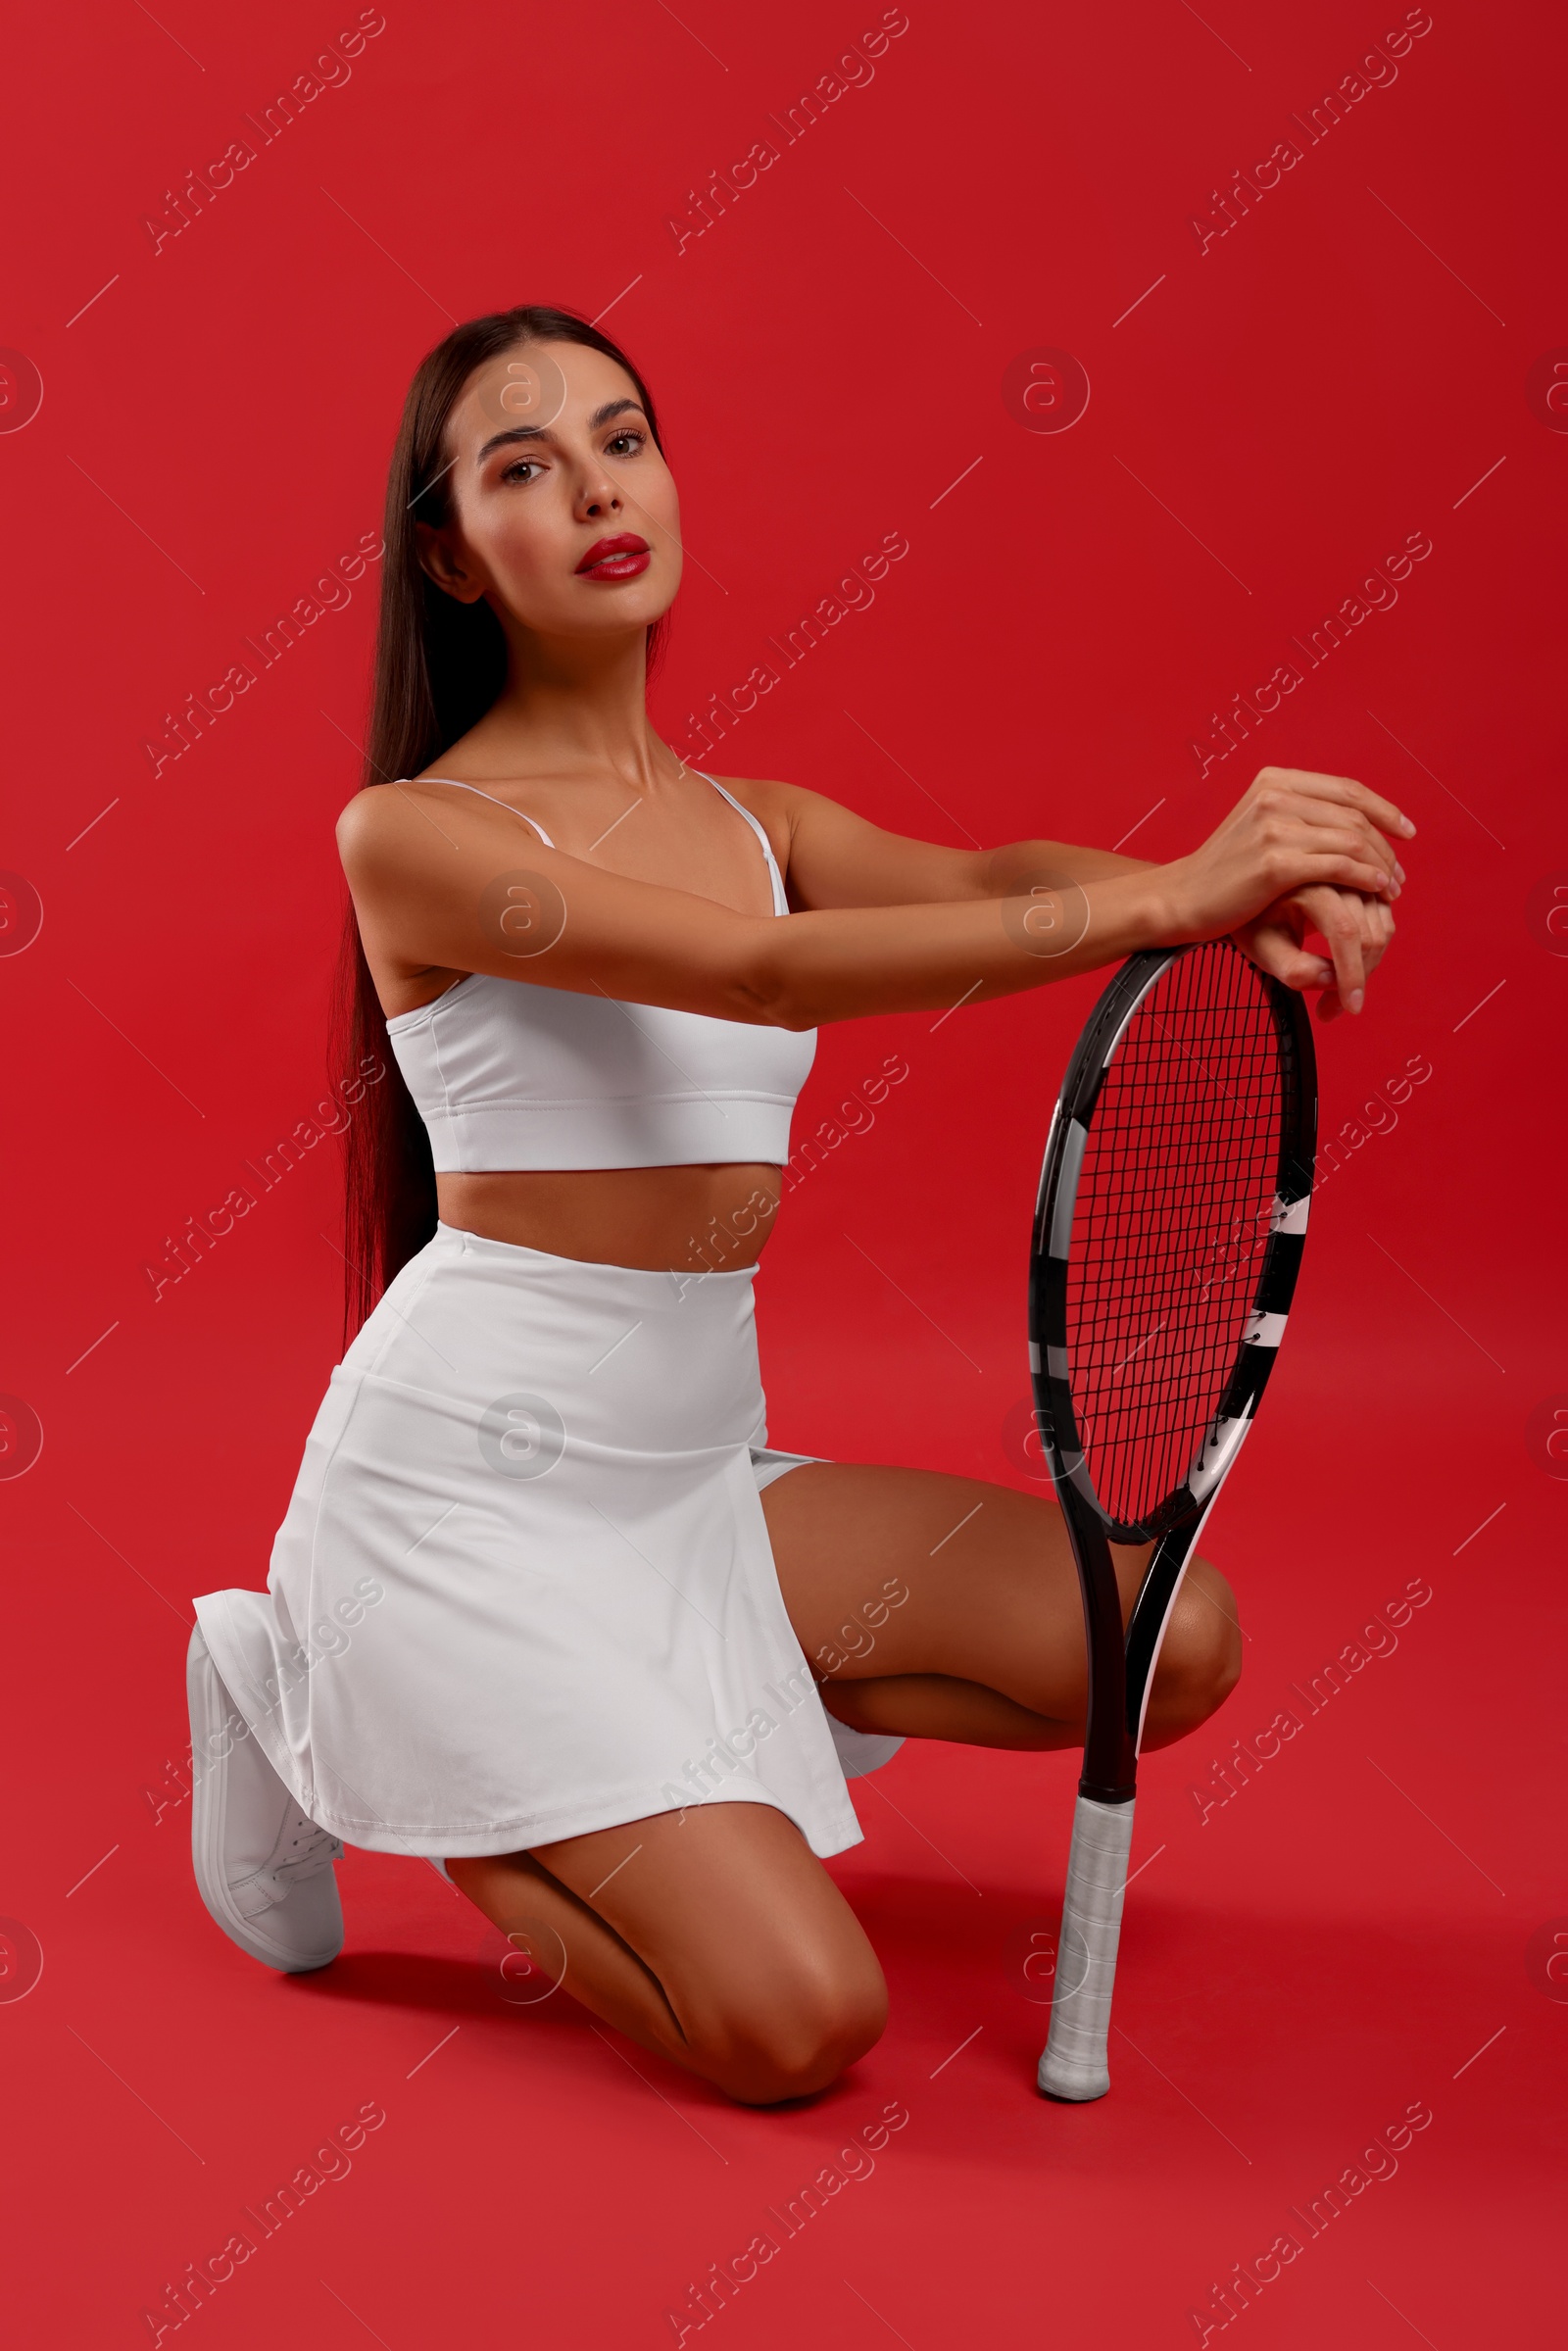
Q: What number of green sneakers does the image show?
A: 0